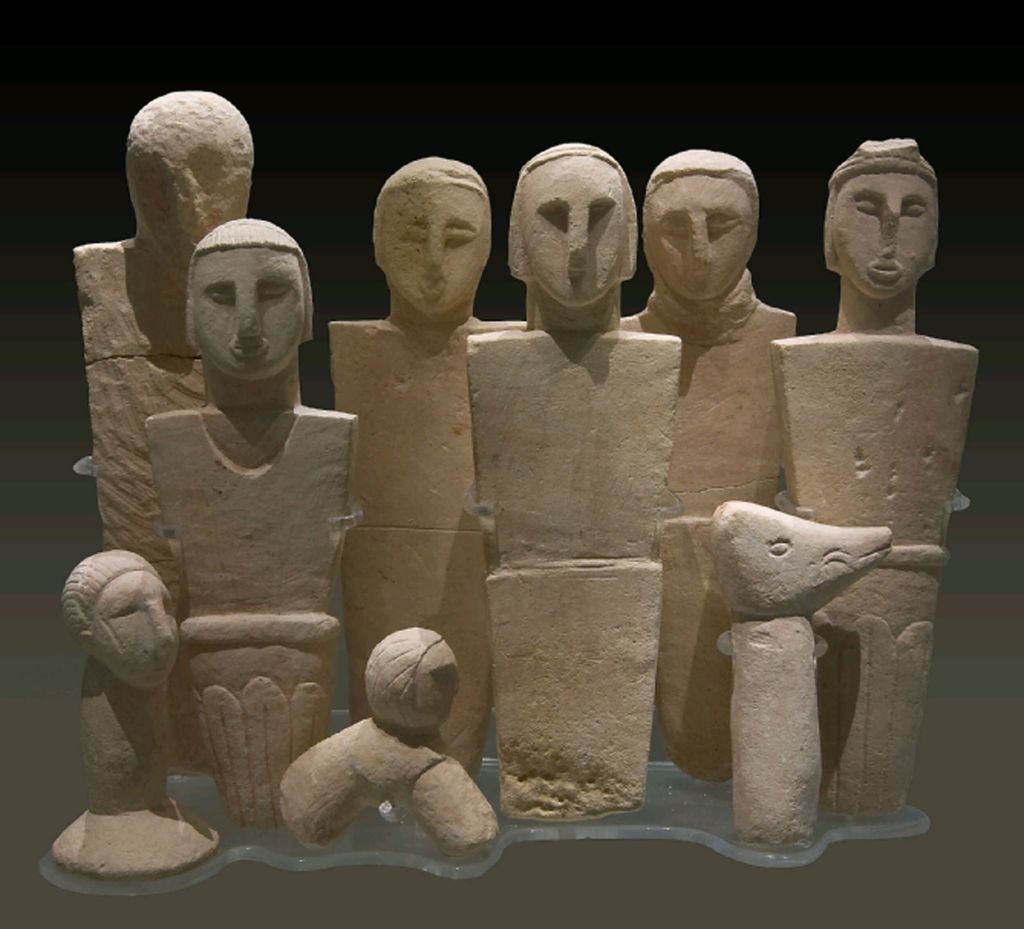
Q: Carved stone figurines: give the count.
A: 9